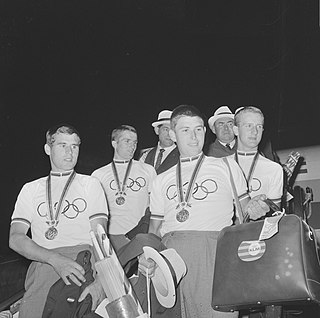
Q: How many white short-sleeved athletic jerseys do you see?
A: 4